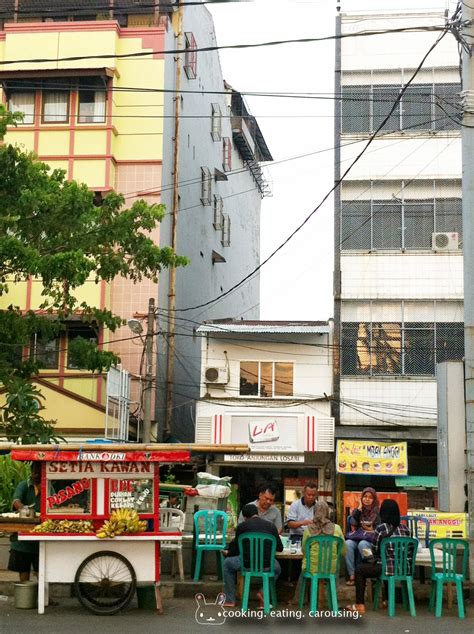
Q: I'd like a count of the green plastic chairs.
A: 5